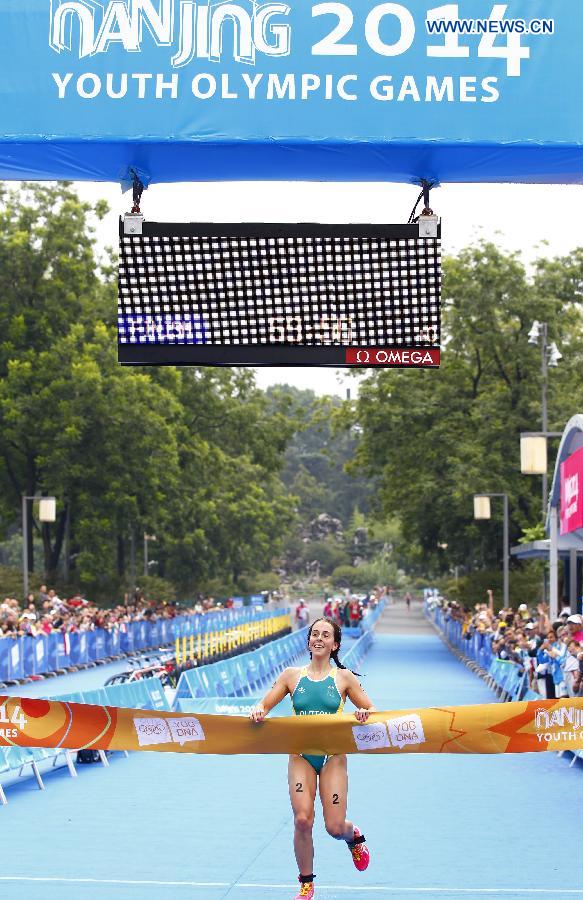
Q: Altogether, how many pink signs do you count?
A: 1